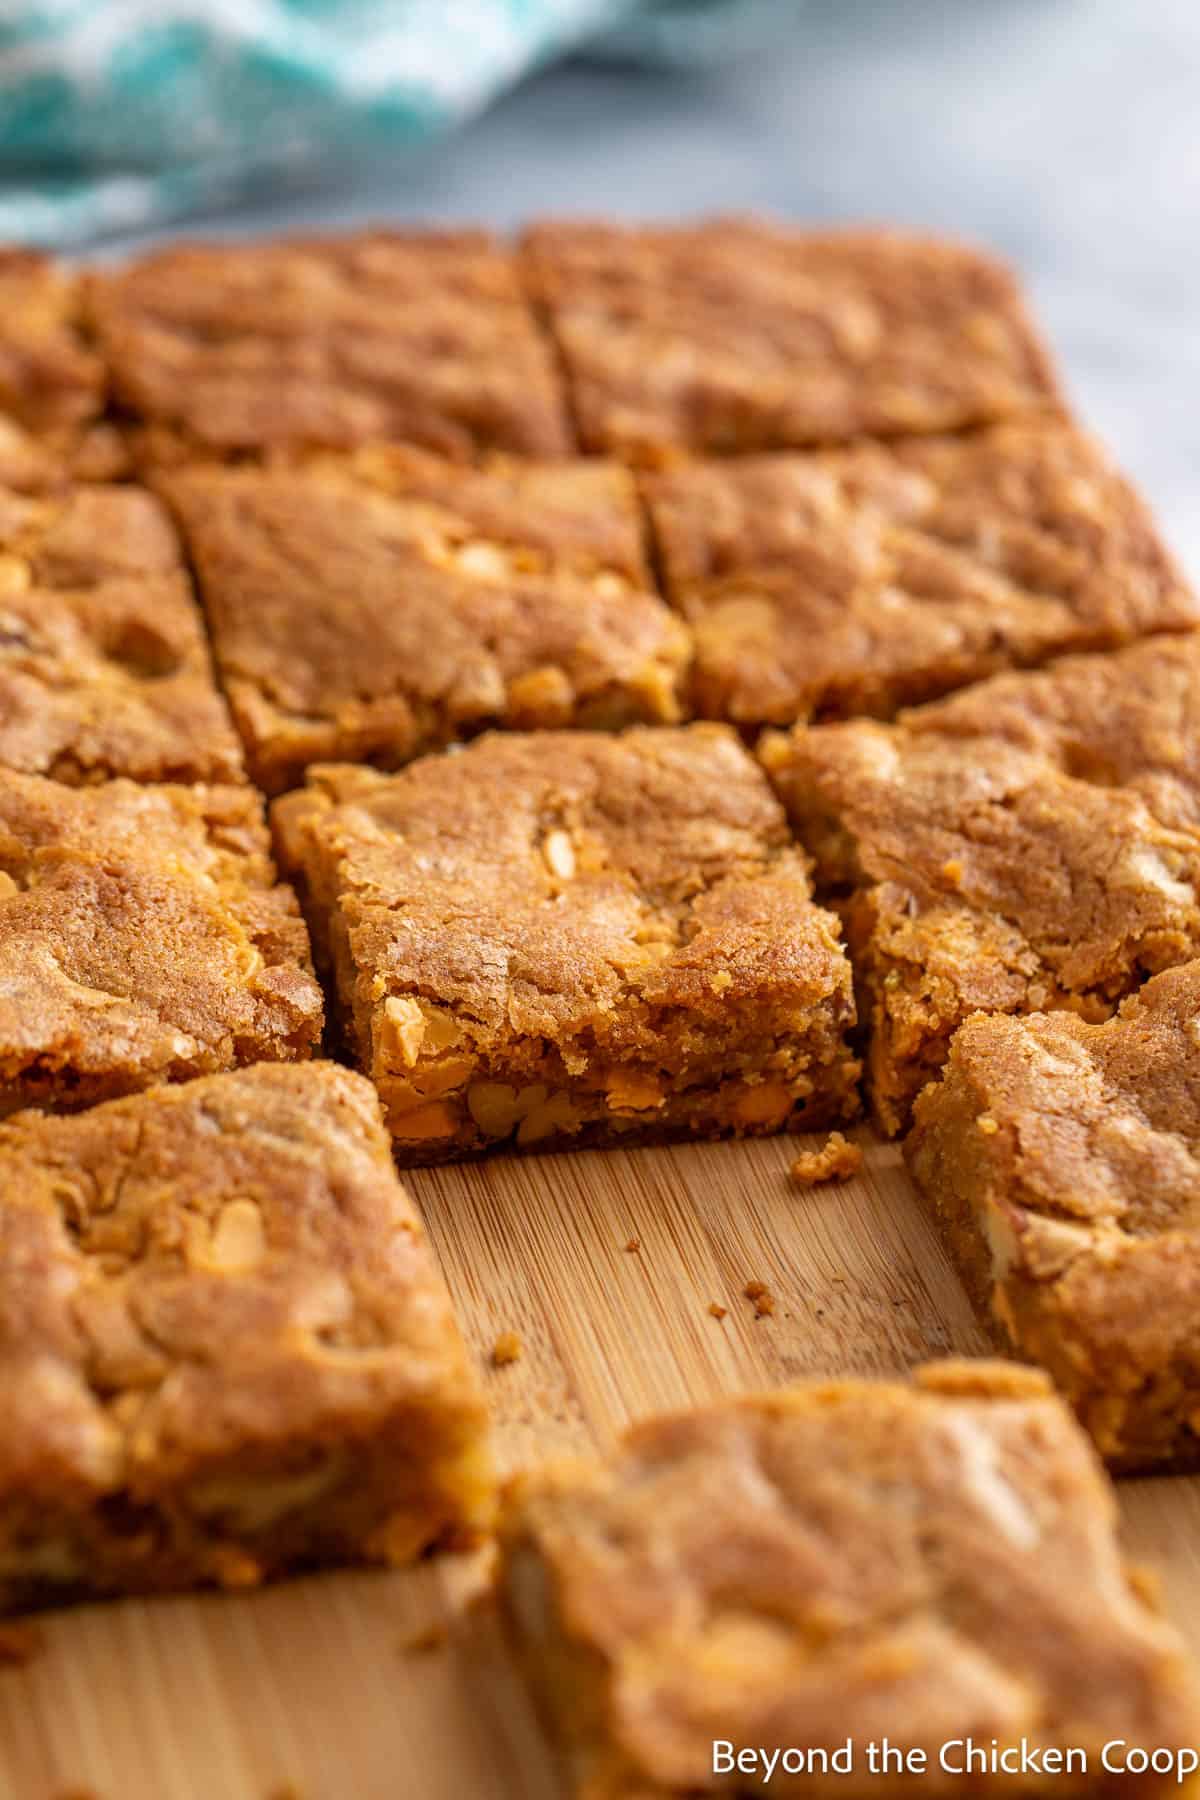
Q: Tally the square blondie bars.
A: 12